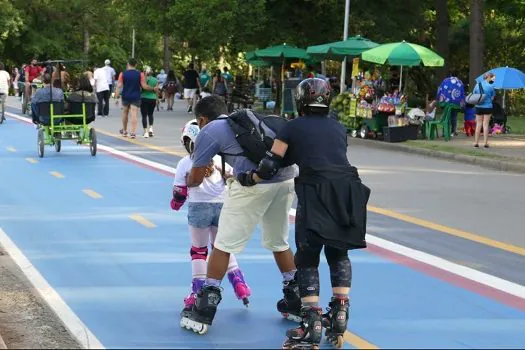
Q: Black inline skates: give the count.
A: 4